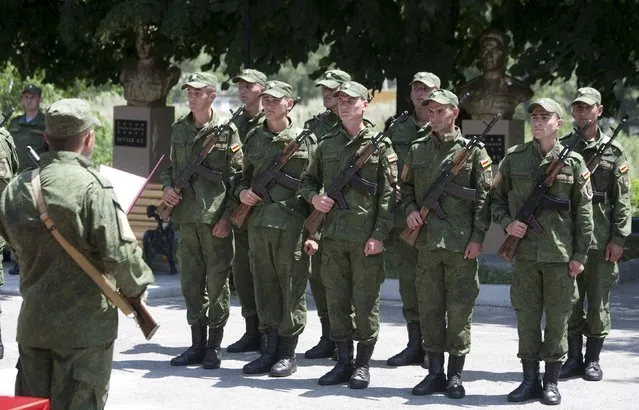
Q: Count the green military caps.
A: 11